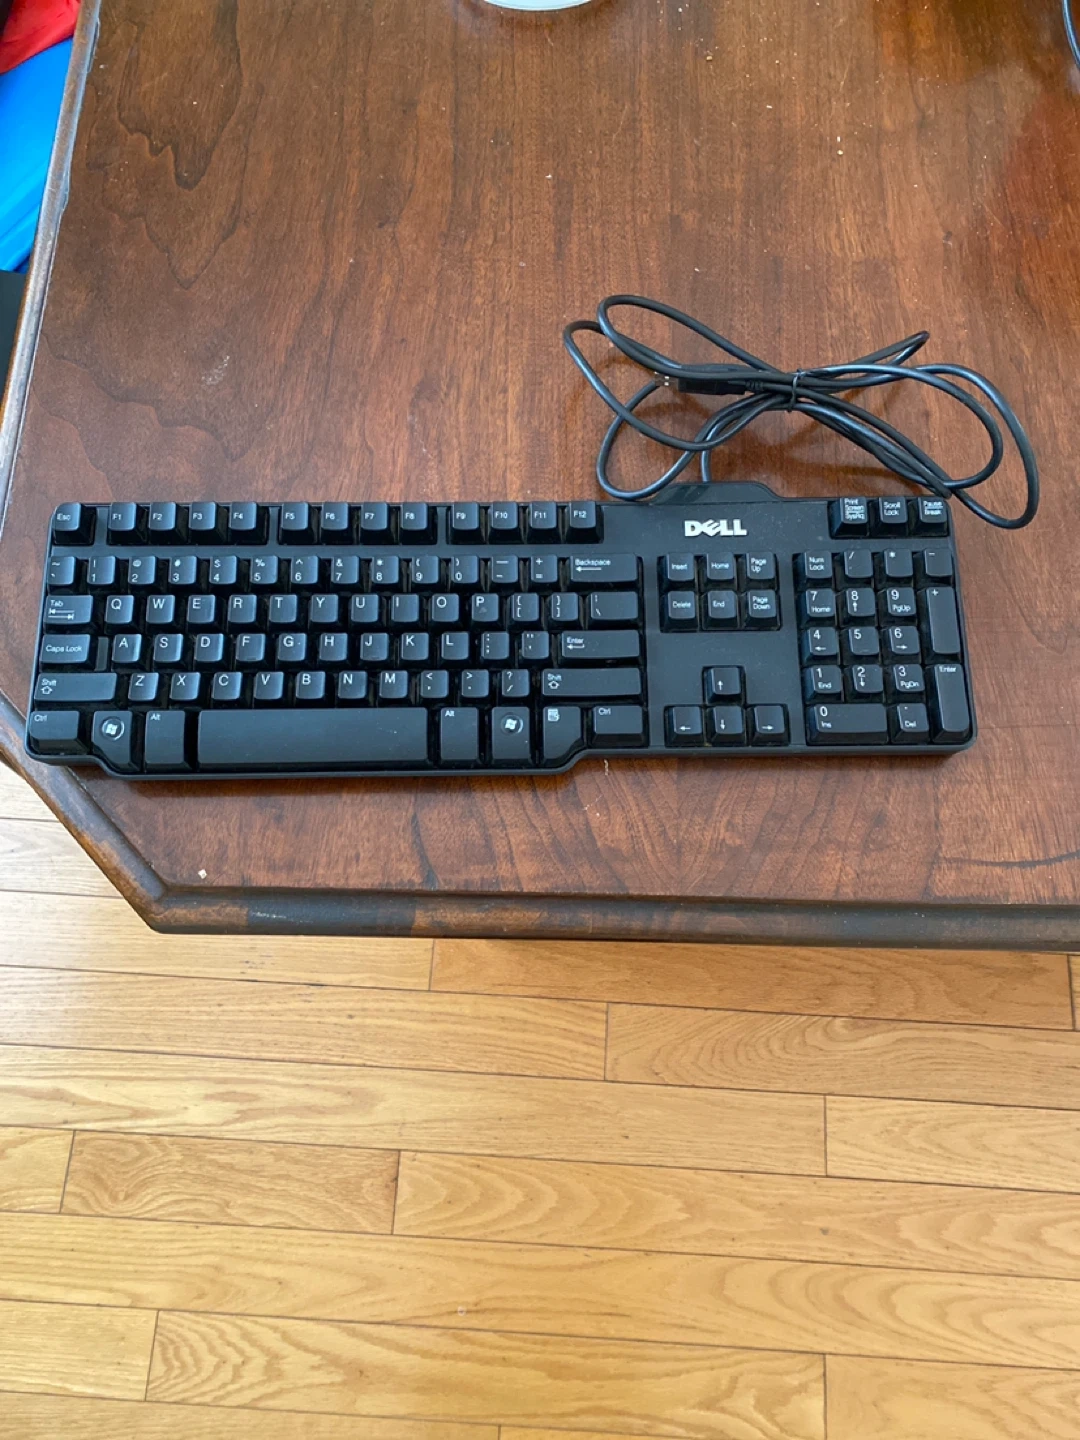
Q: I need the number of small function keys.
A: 12